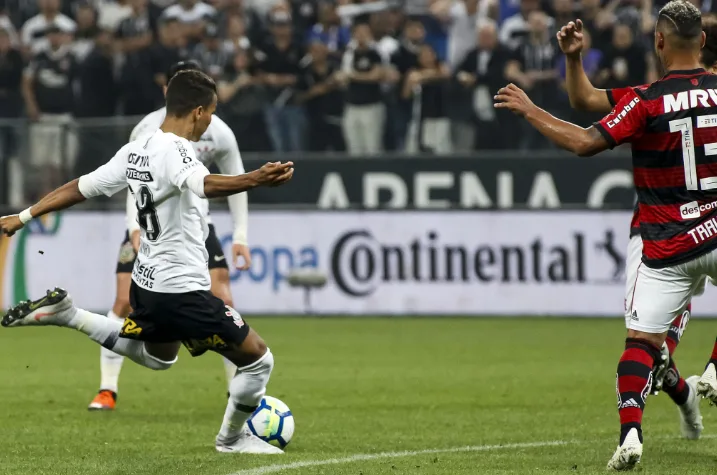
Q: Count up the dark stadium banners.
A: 1